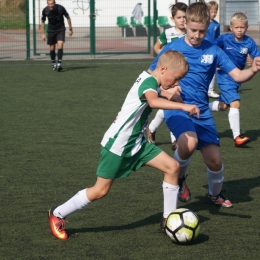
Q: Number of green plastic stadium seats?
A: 4